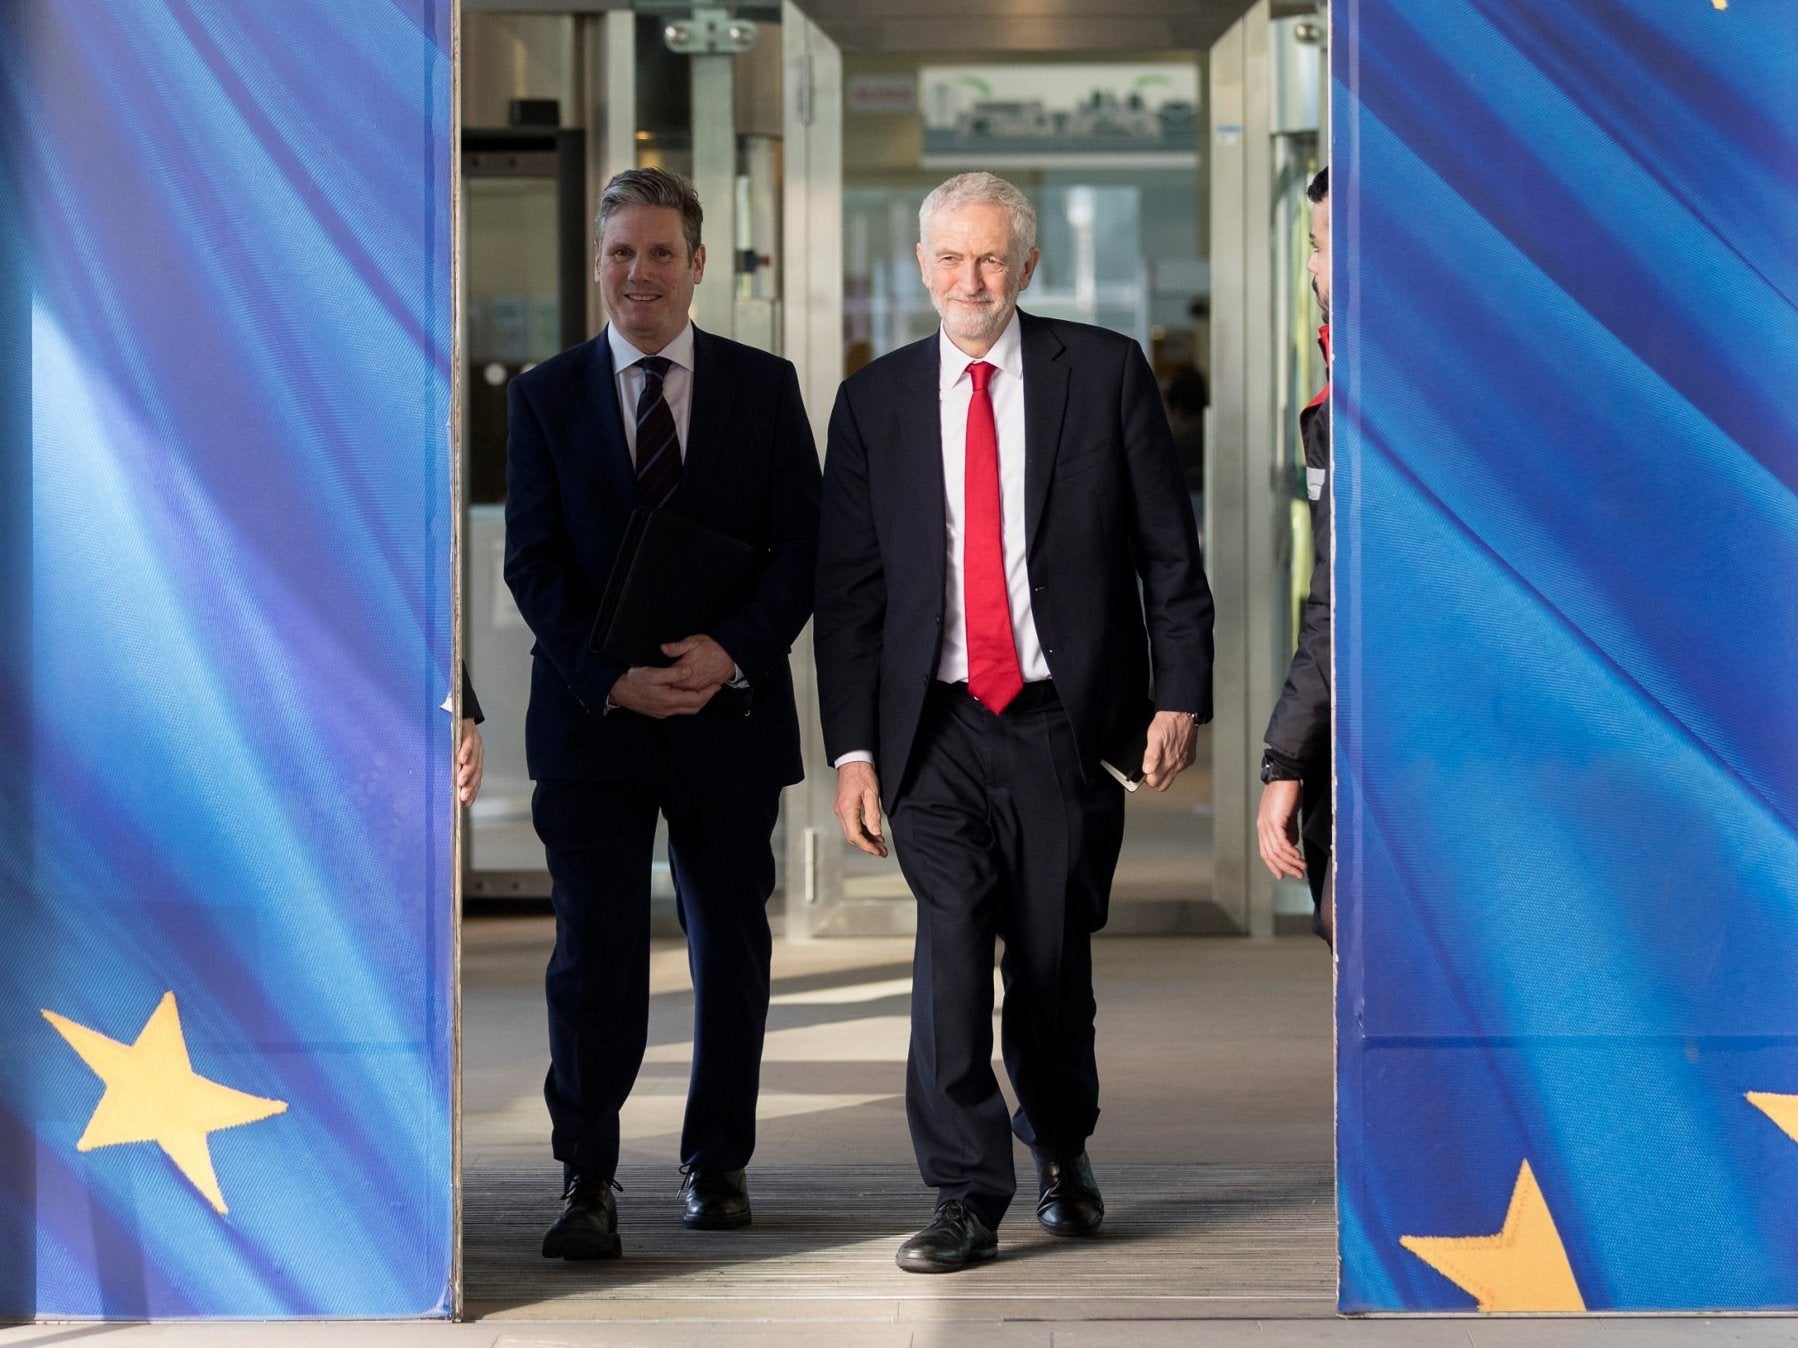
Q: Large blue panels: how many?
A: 2